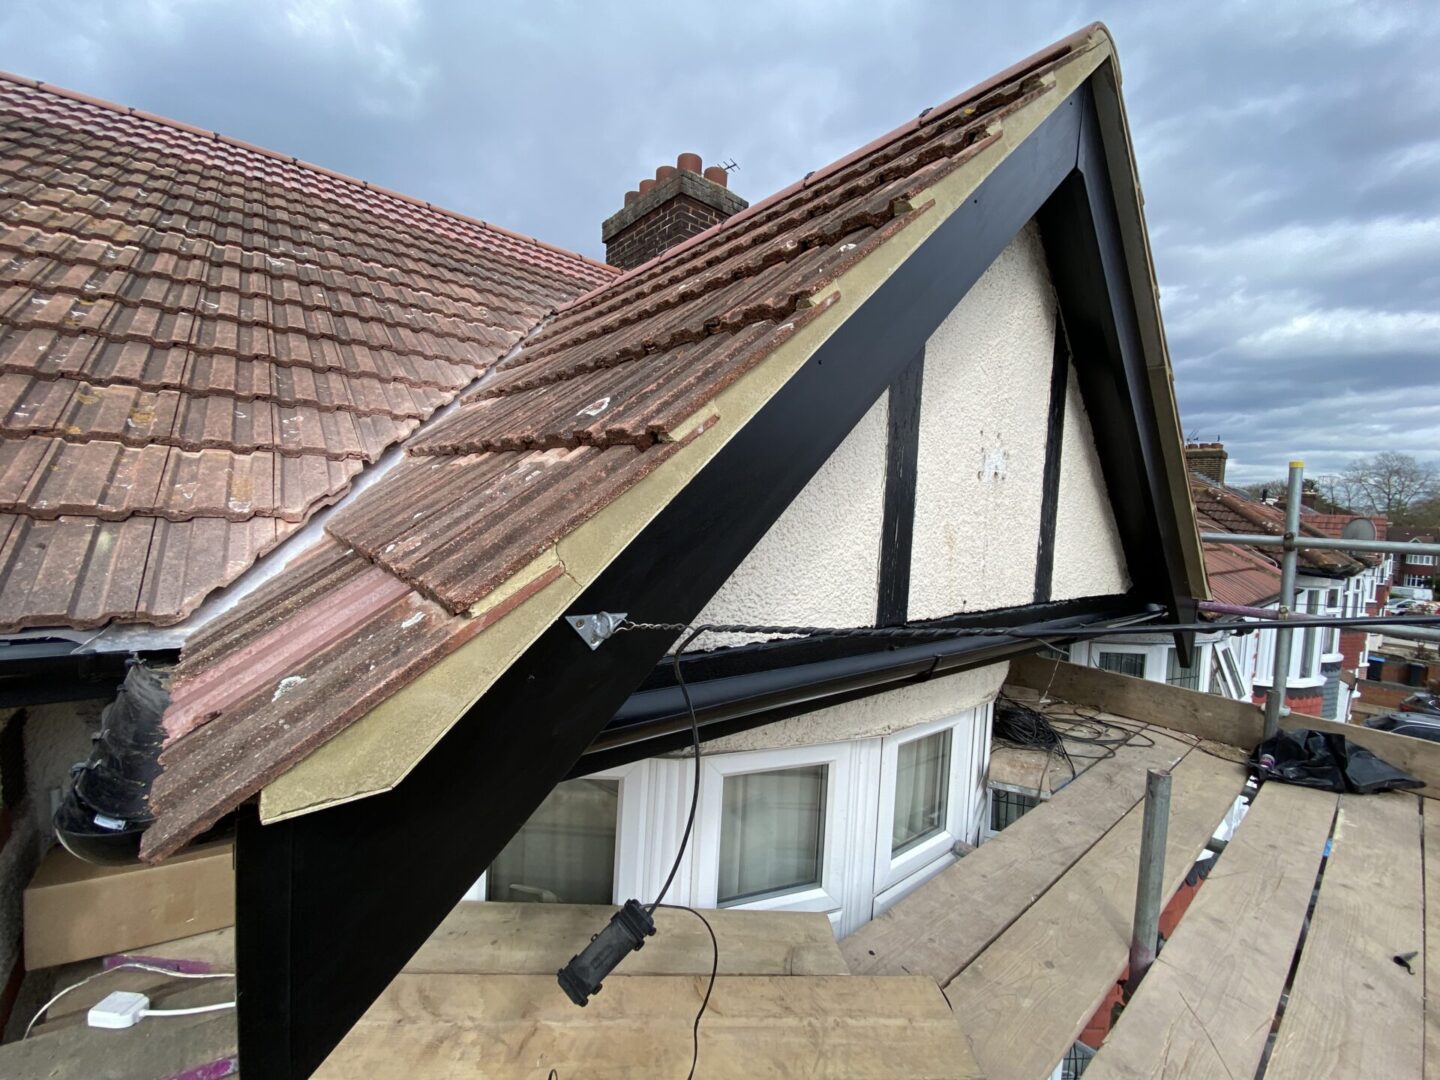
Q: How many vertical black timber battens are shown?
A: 2